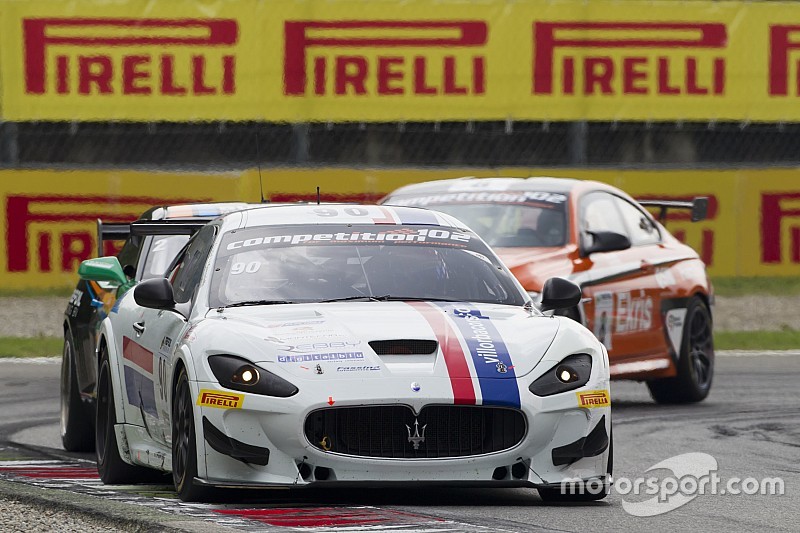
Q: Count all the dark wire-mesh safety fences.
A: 1